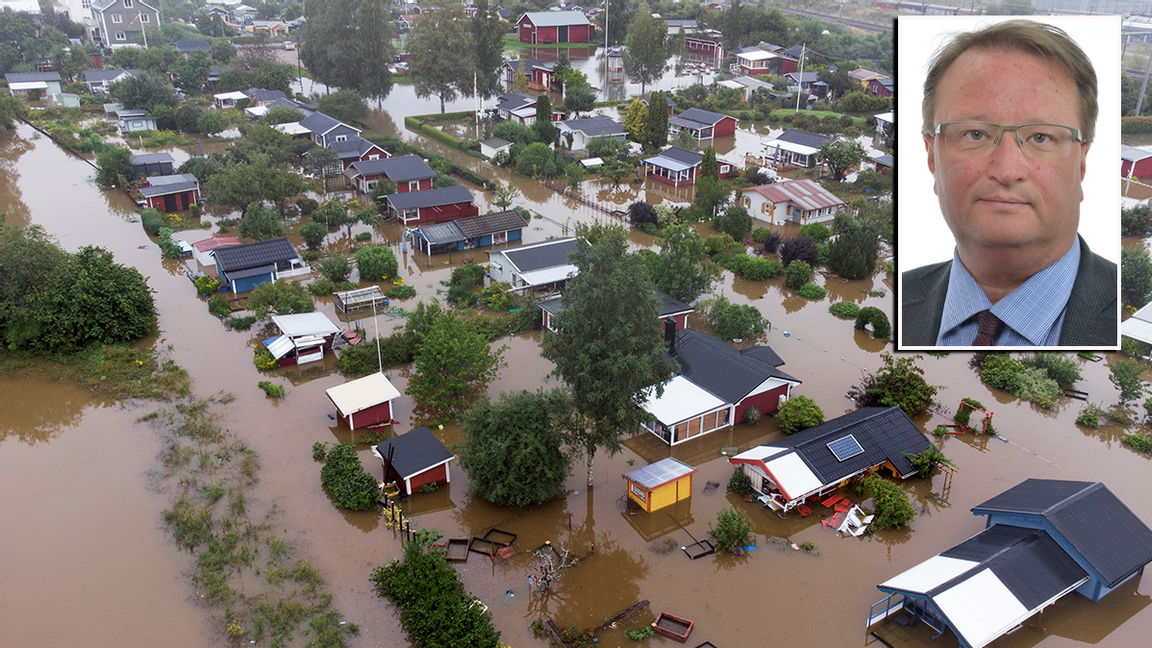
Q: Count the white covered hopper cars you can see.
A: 0